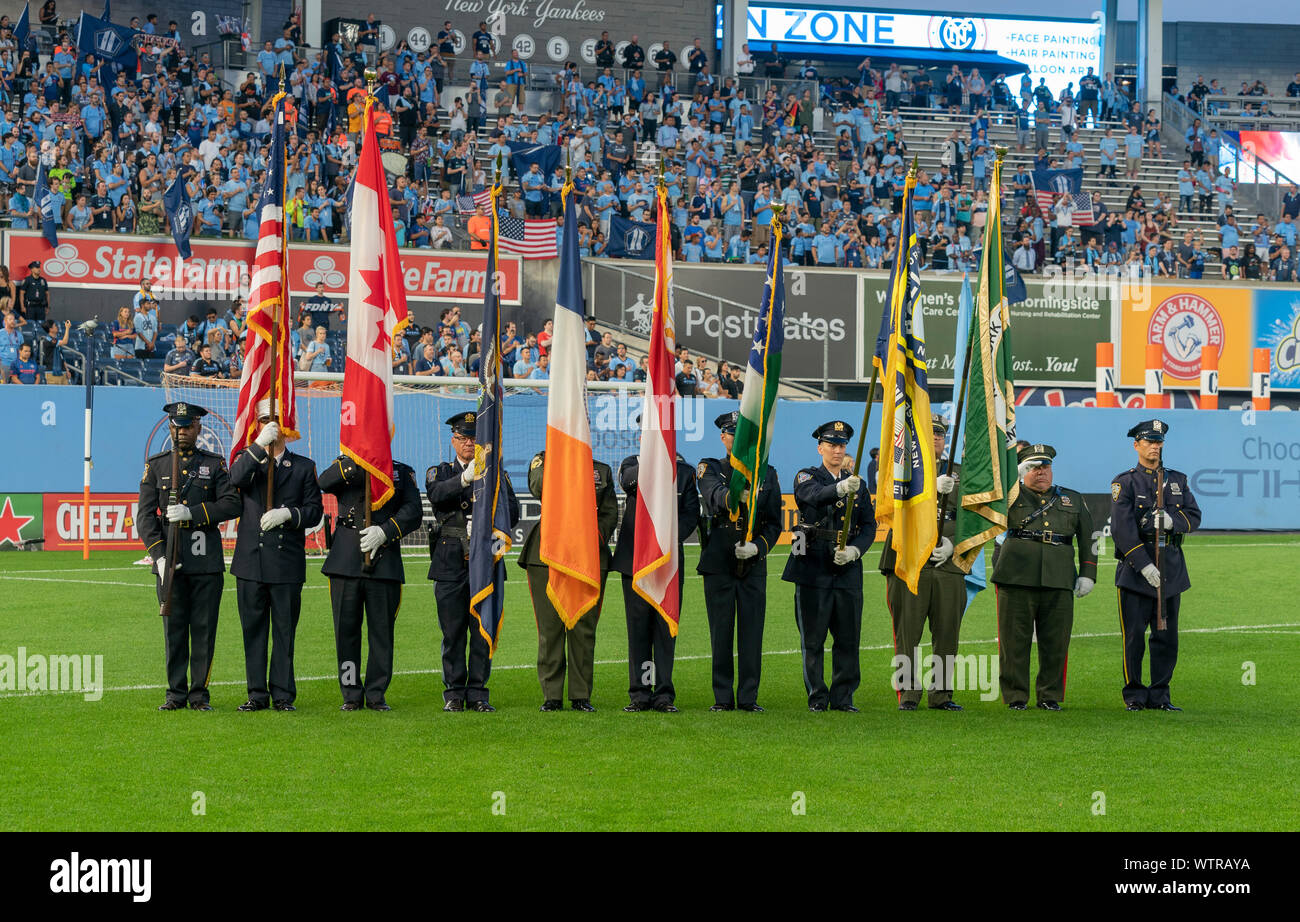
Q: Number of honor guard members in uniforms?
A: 11